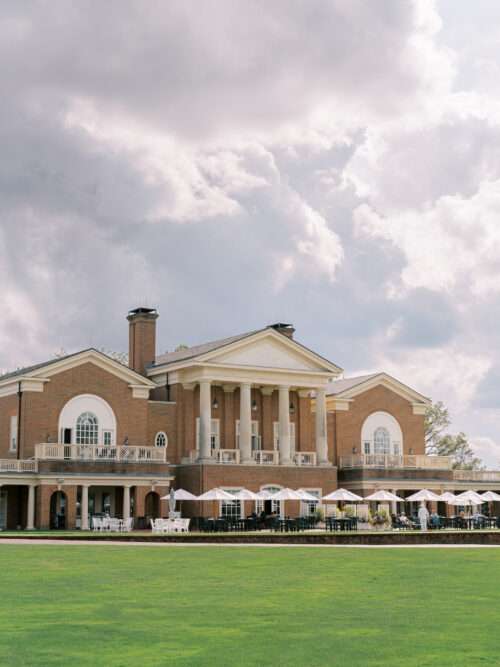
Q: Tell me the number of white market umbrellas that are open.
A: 12